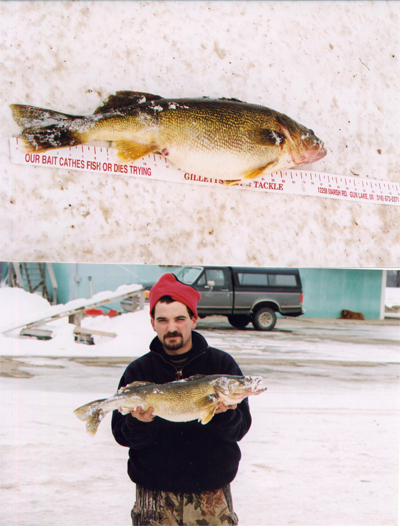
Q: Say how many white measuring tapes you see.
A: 1